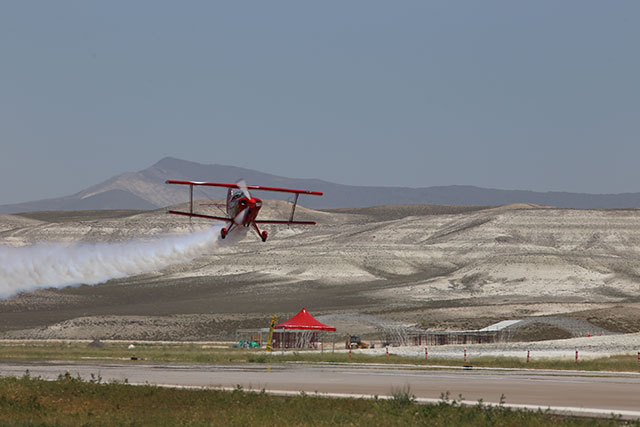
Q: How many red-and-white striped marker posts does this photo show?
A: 7